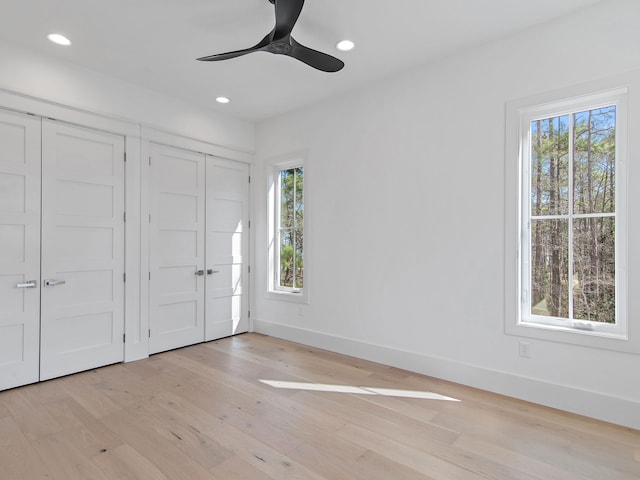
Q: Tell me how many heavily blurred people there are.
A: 0